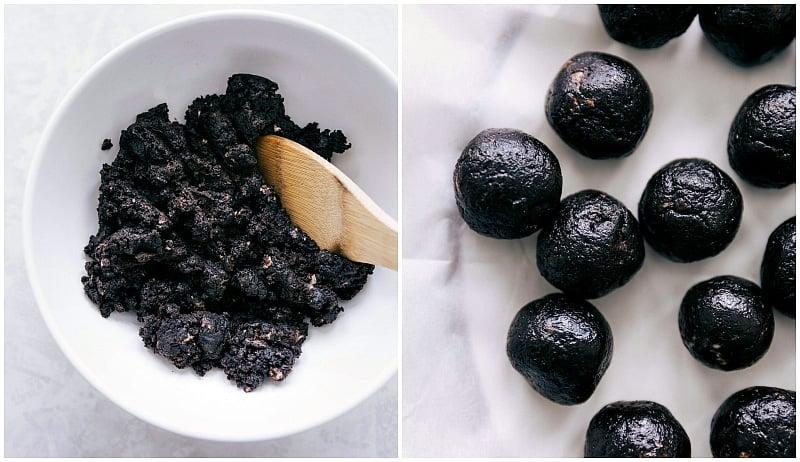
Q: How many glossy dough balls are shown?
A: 12